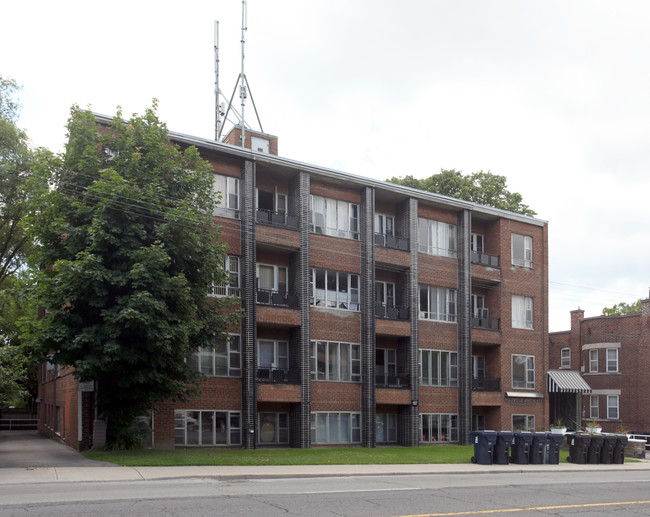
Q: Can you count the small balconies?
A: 9